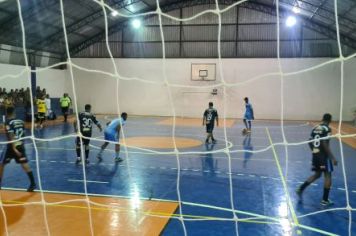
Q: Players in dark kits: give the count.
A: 4